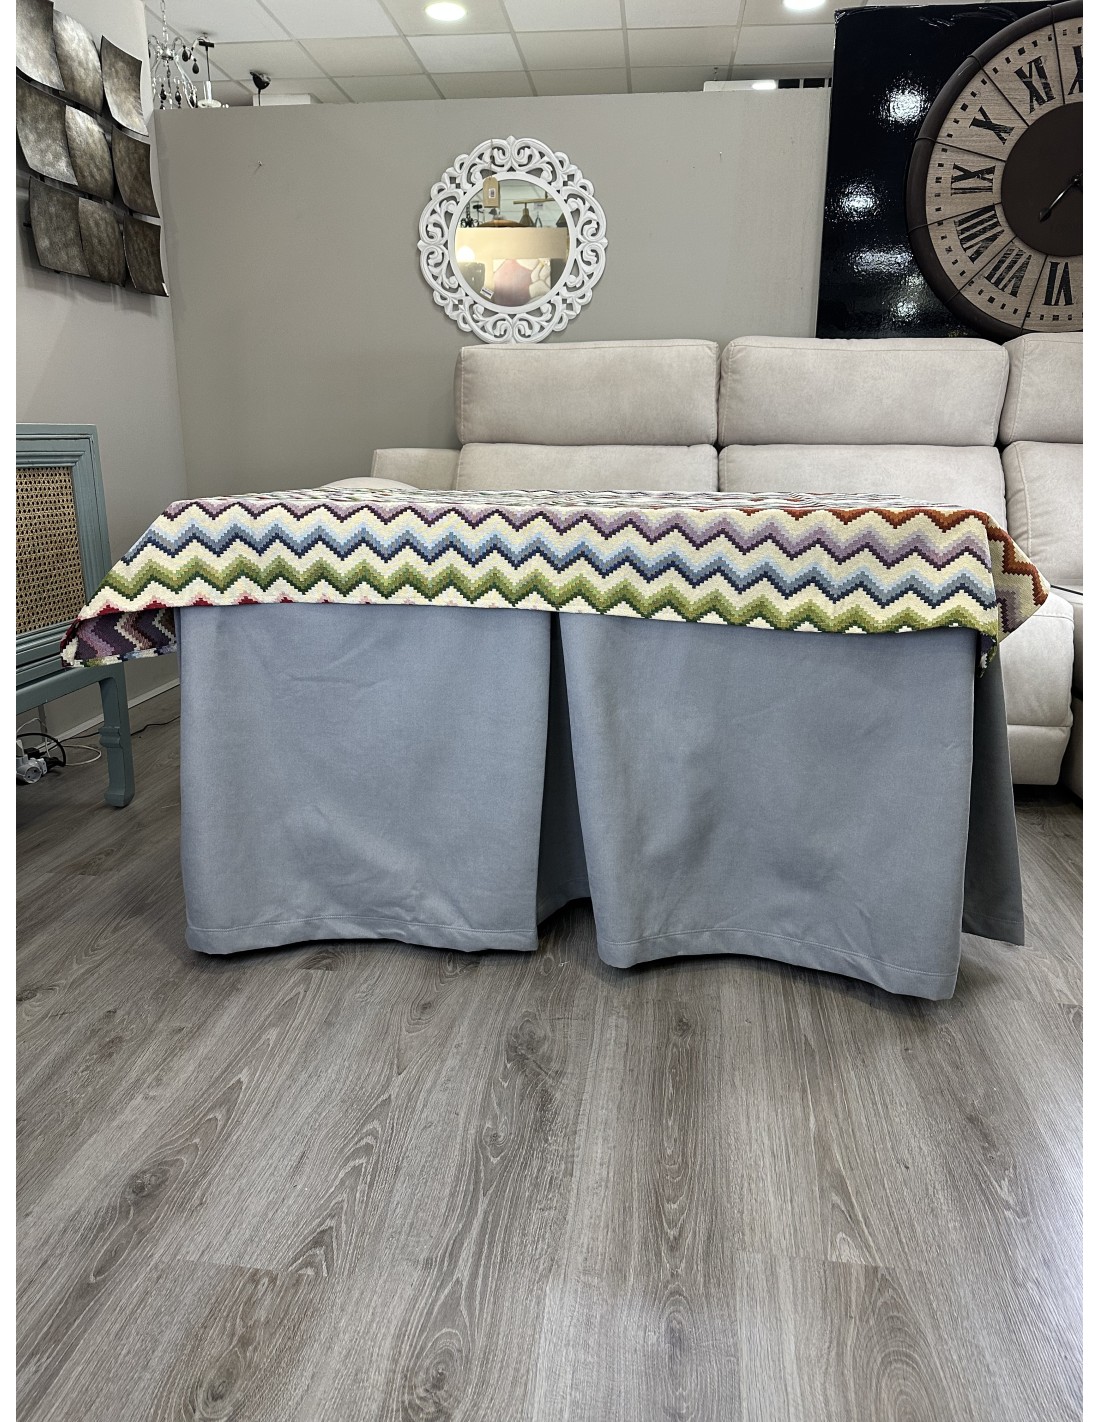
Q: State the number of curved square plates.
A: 9